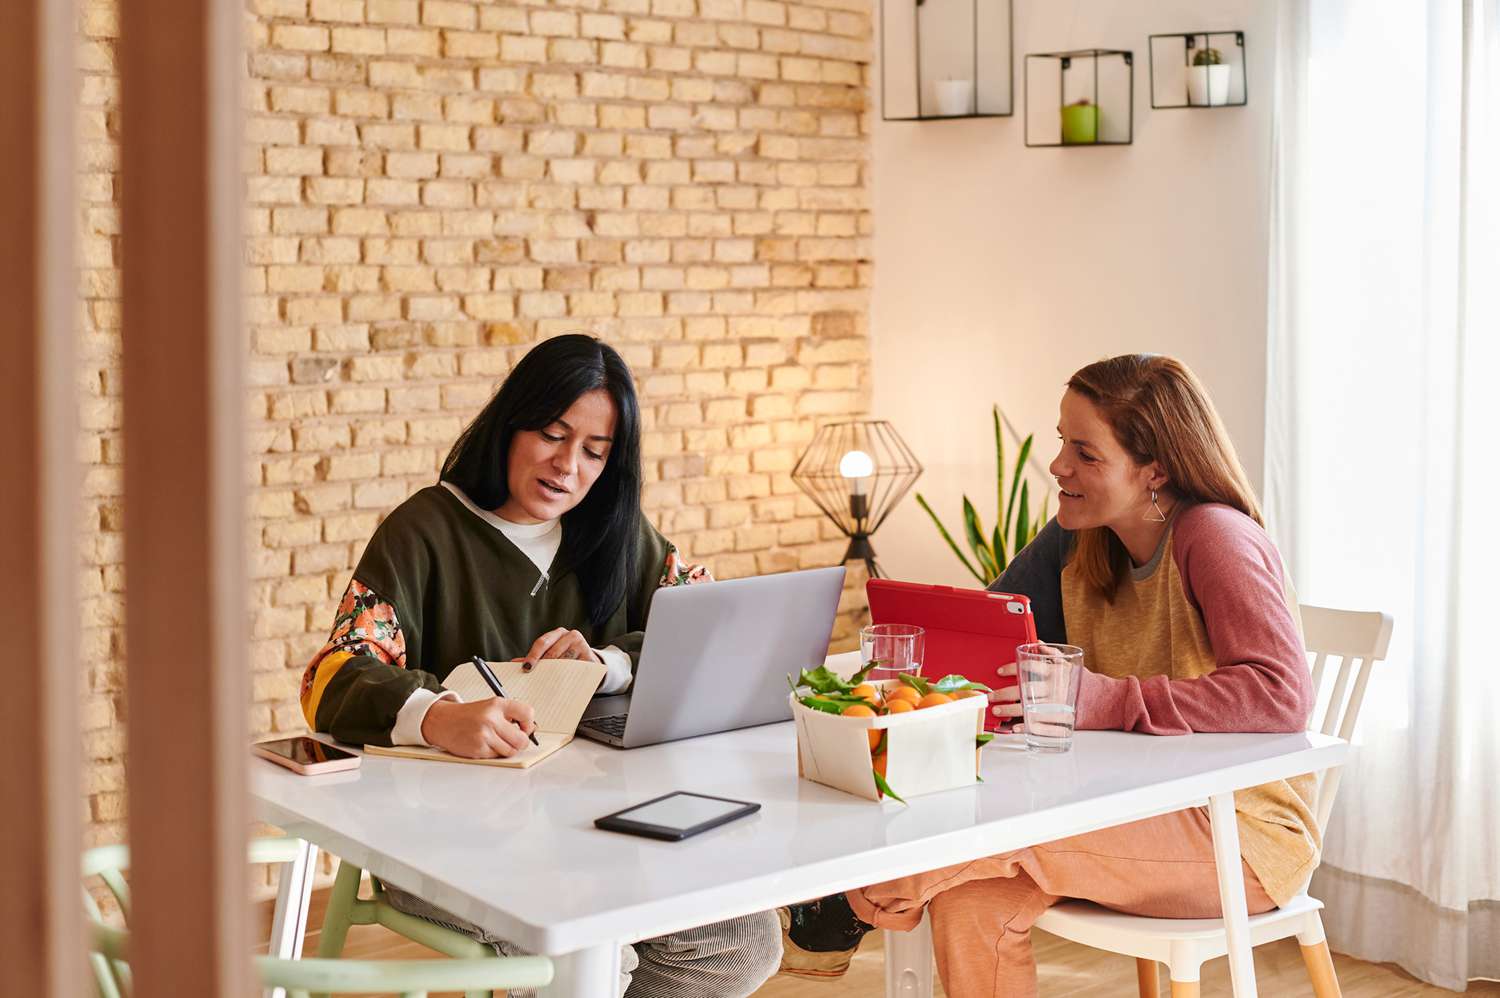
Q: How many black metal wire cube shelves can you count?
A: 3